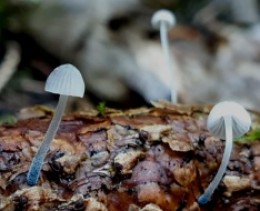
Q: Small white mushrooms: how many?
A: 3